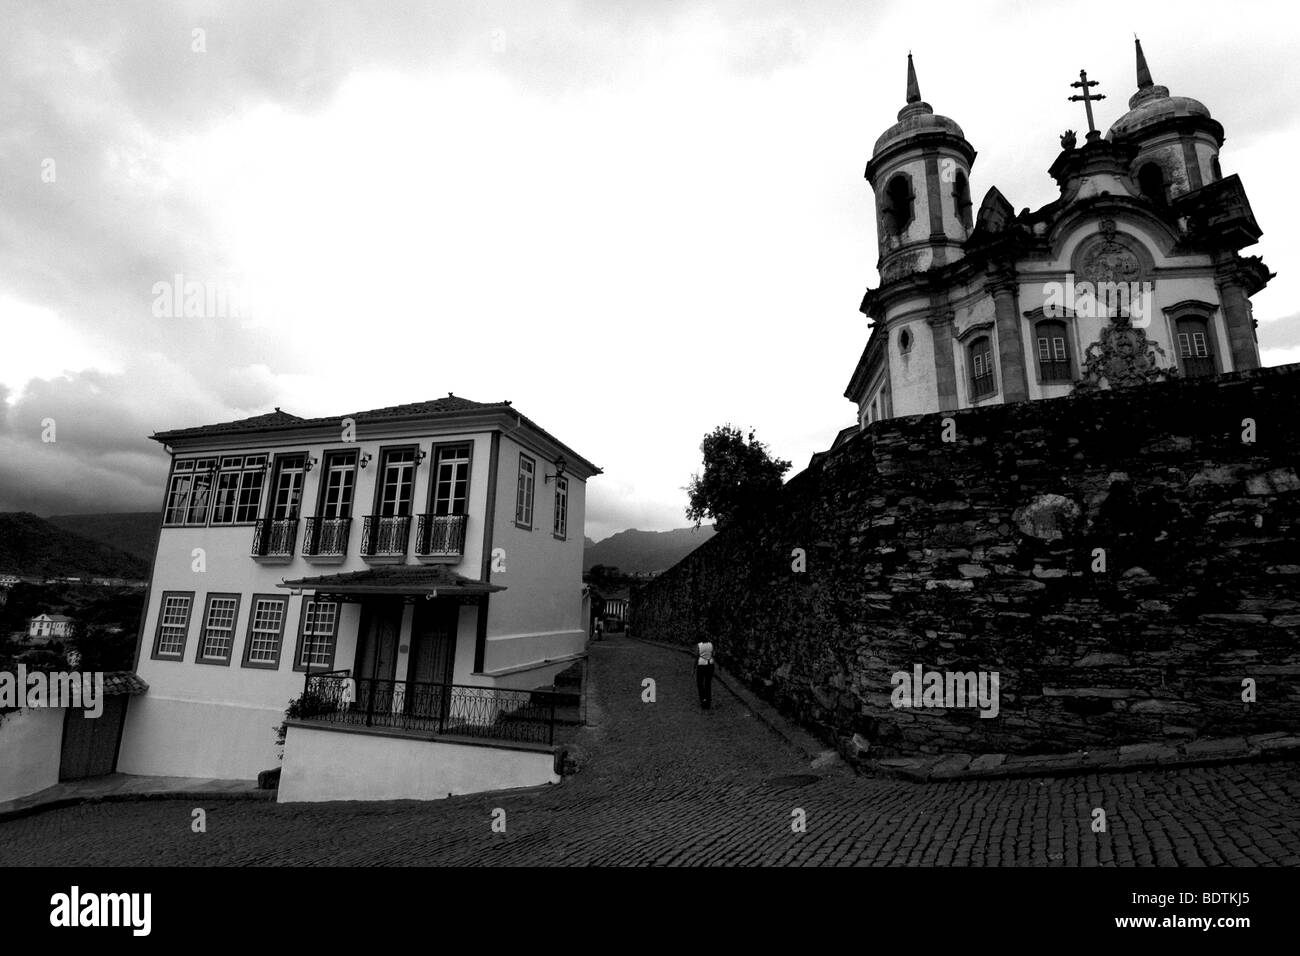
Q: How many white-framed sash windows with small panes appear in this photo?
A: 4